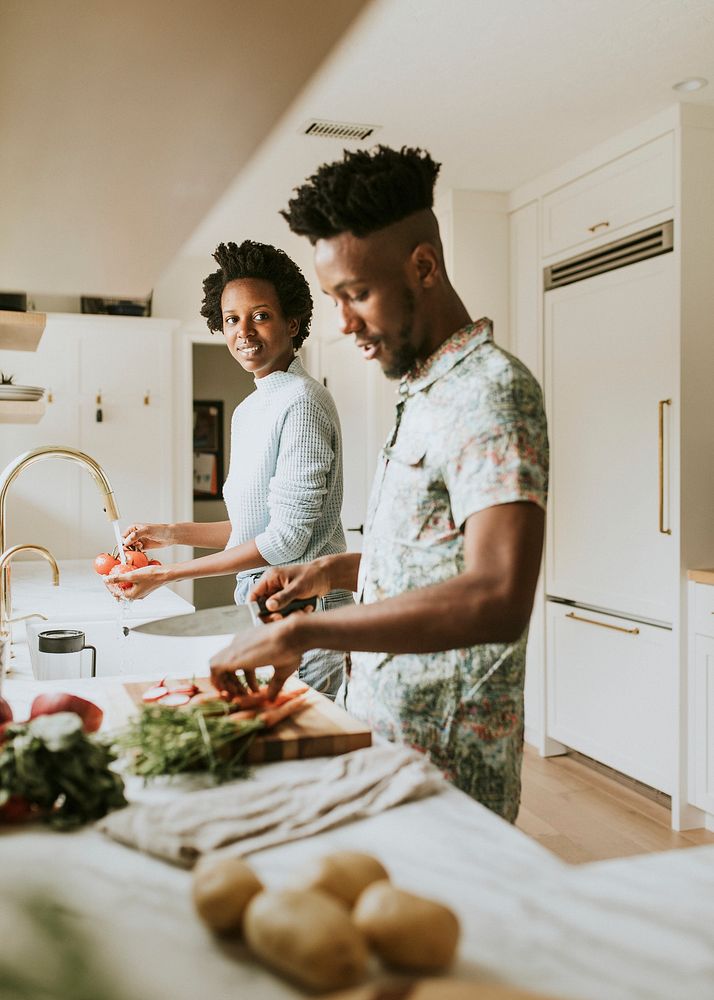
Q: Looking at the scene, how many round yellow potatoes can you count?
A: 4